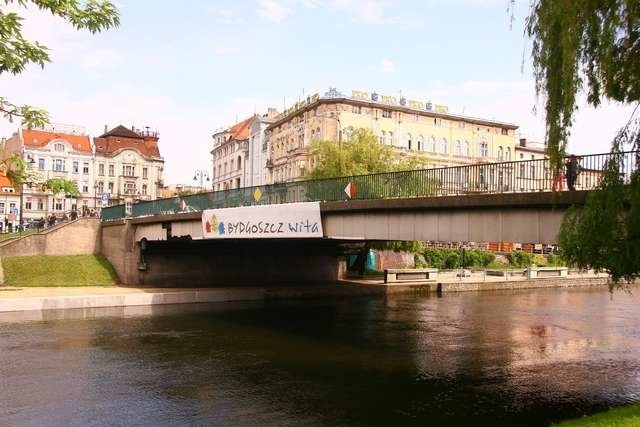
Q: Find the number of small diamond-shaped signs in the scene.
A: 3